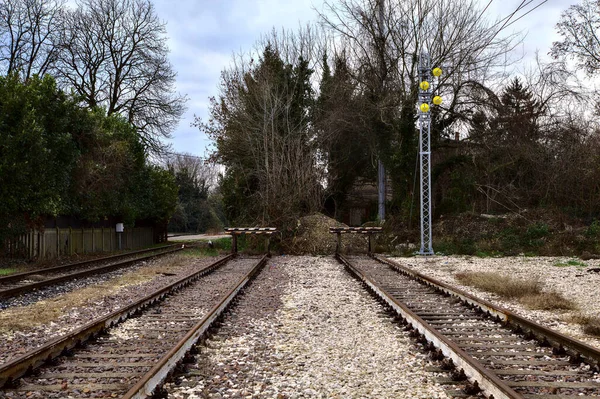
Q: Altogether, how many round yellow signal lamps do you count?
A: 4